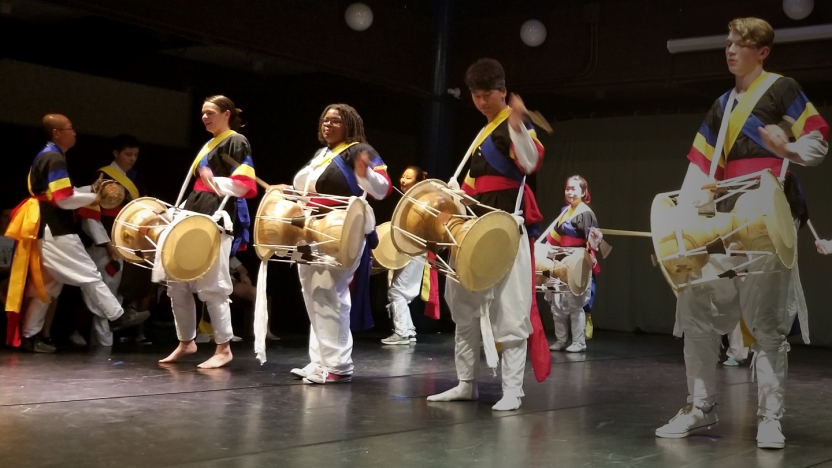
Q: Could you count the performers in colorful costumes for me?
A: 8